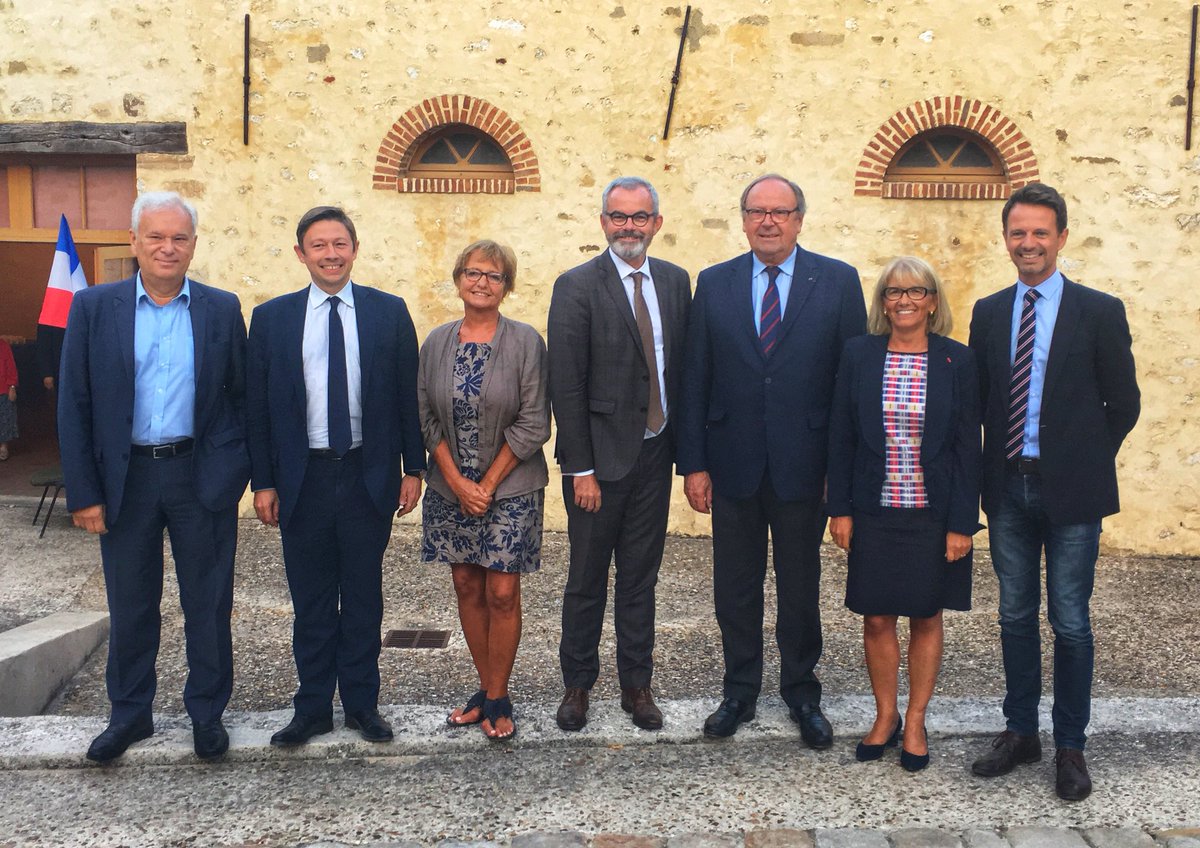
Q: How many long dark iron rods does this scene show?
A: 3